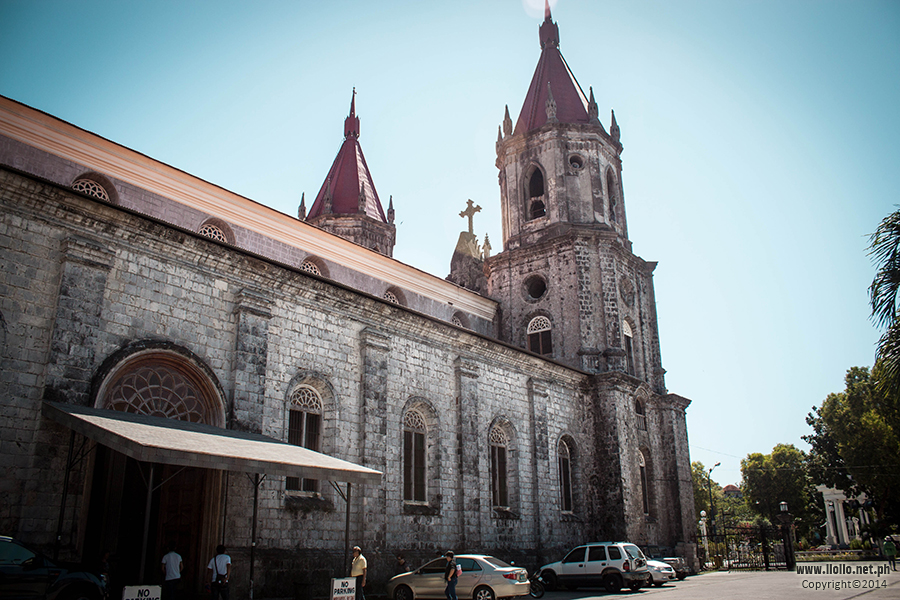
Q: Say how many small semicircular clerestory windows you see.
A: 5